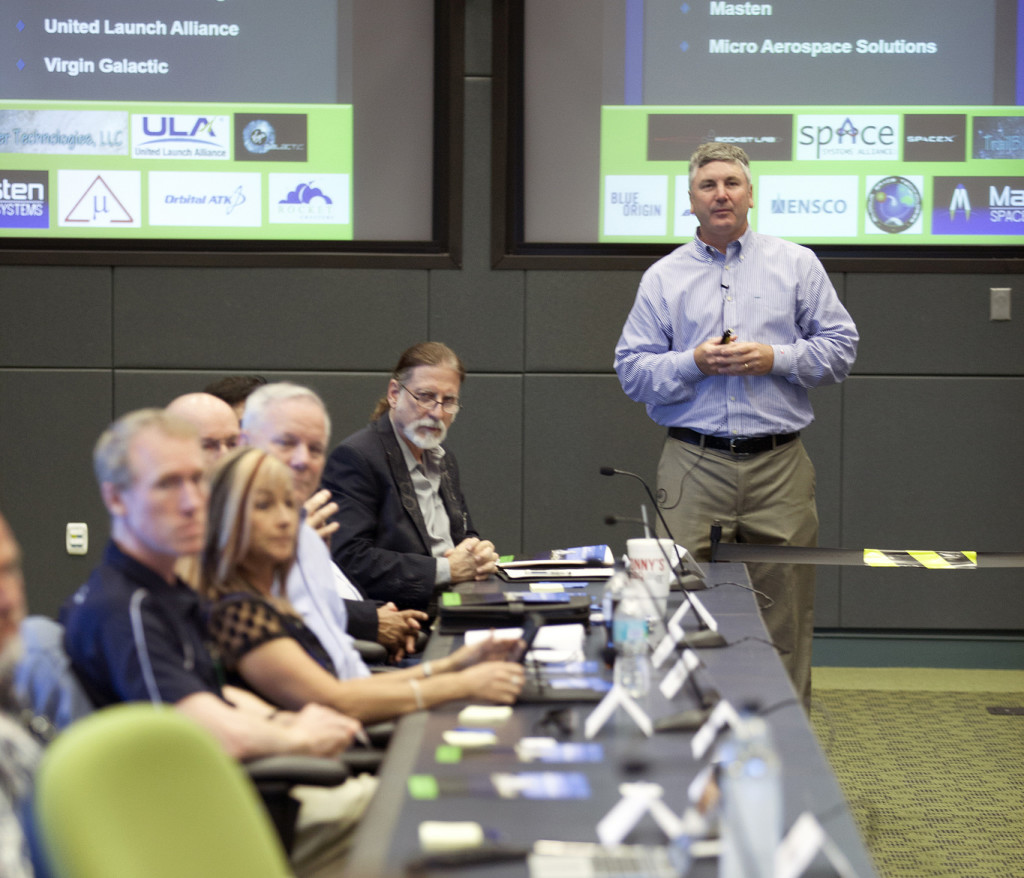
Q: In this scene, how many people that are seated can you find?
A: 7